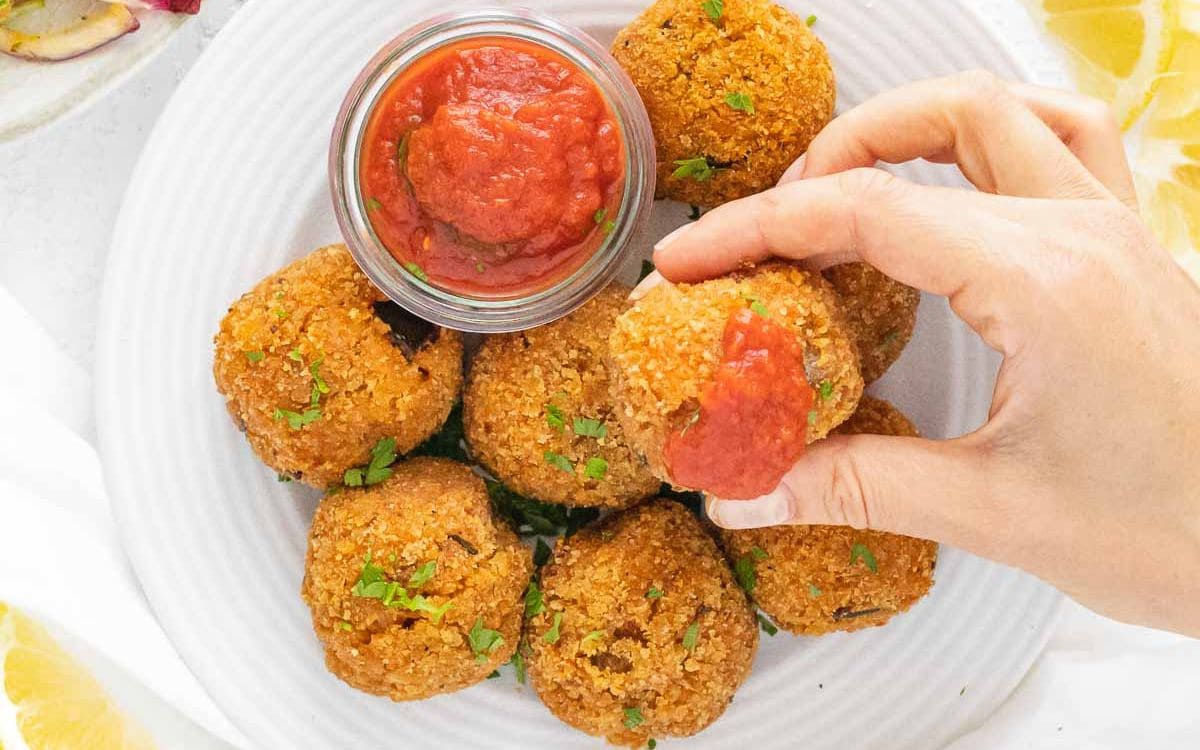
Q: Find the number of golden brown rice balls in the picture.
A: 8